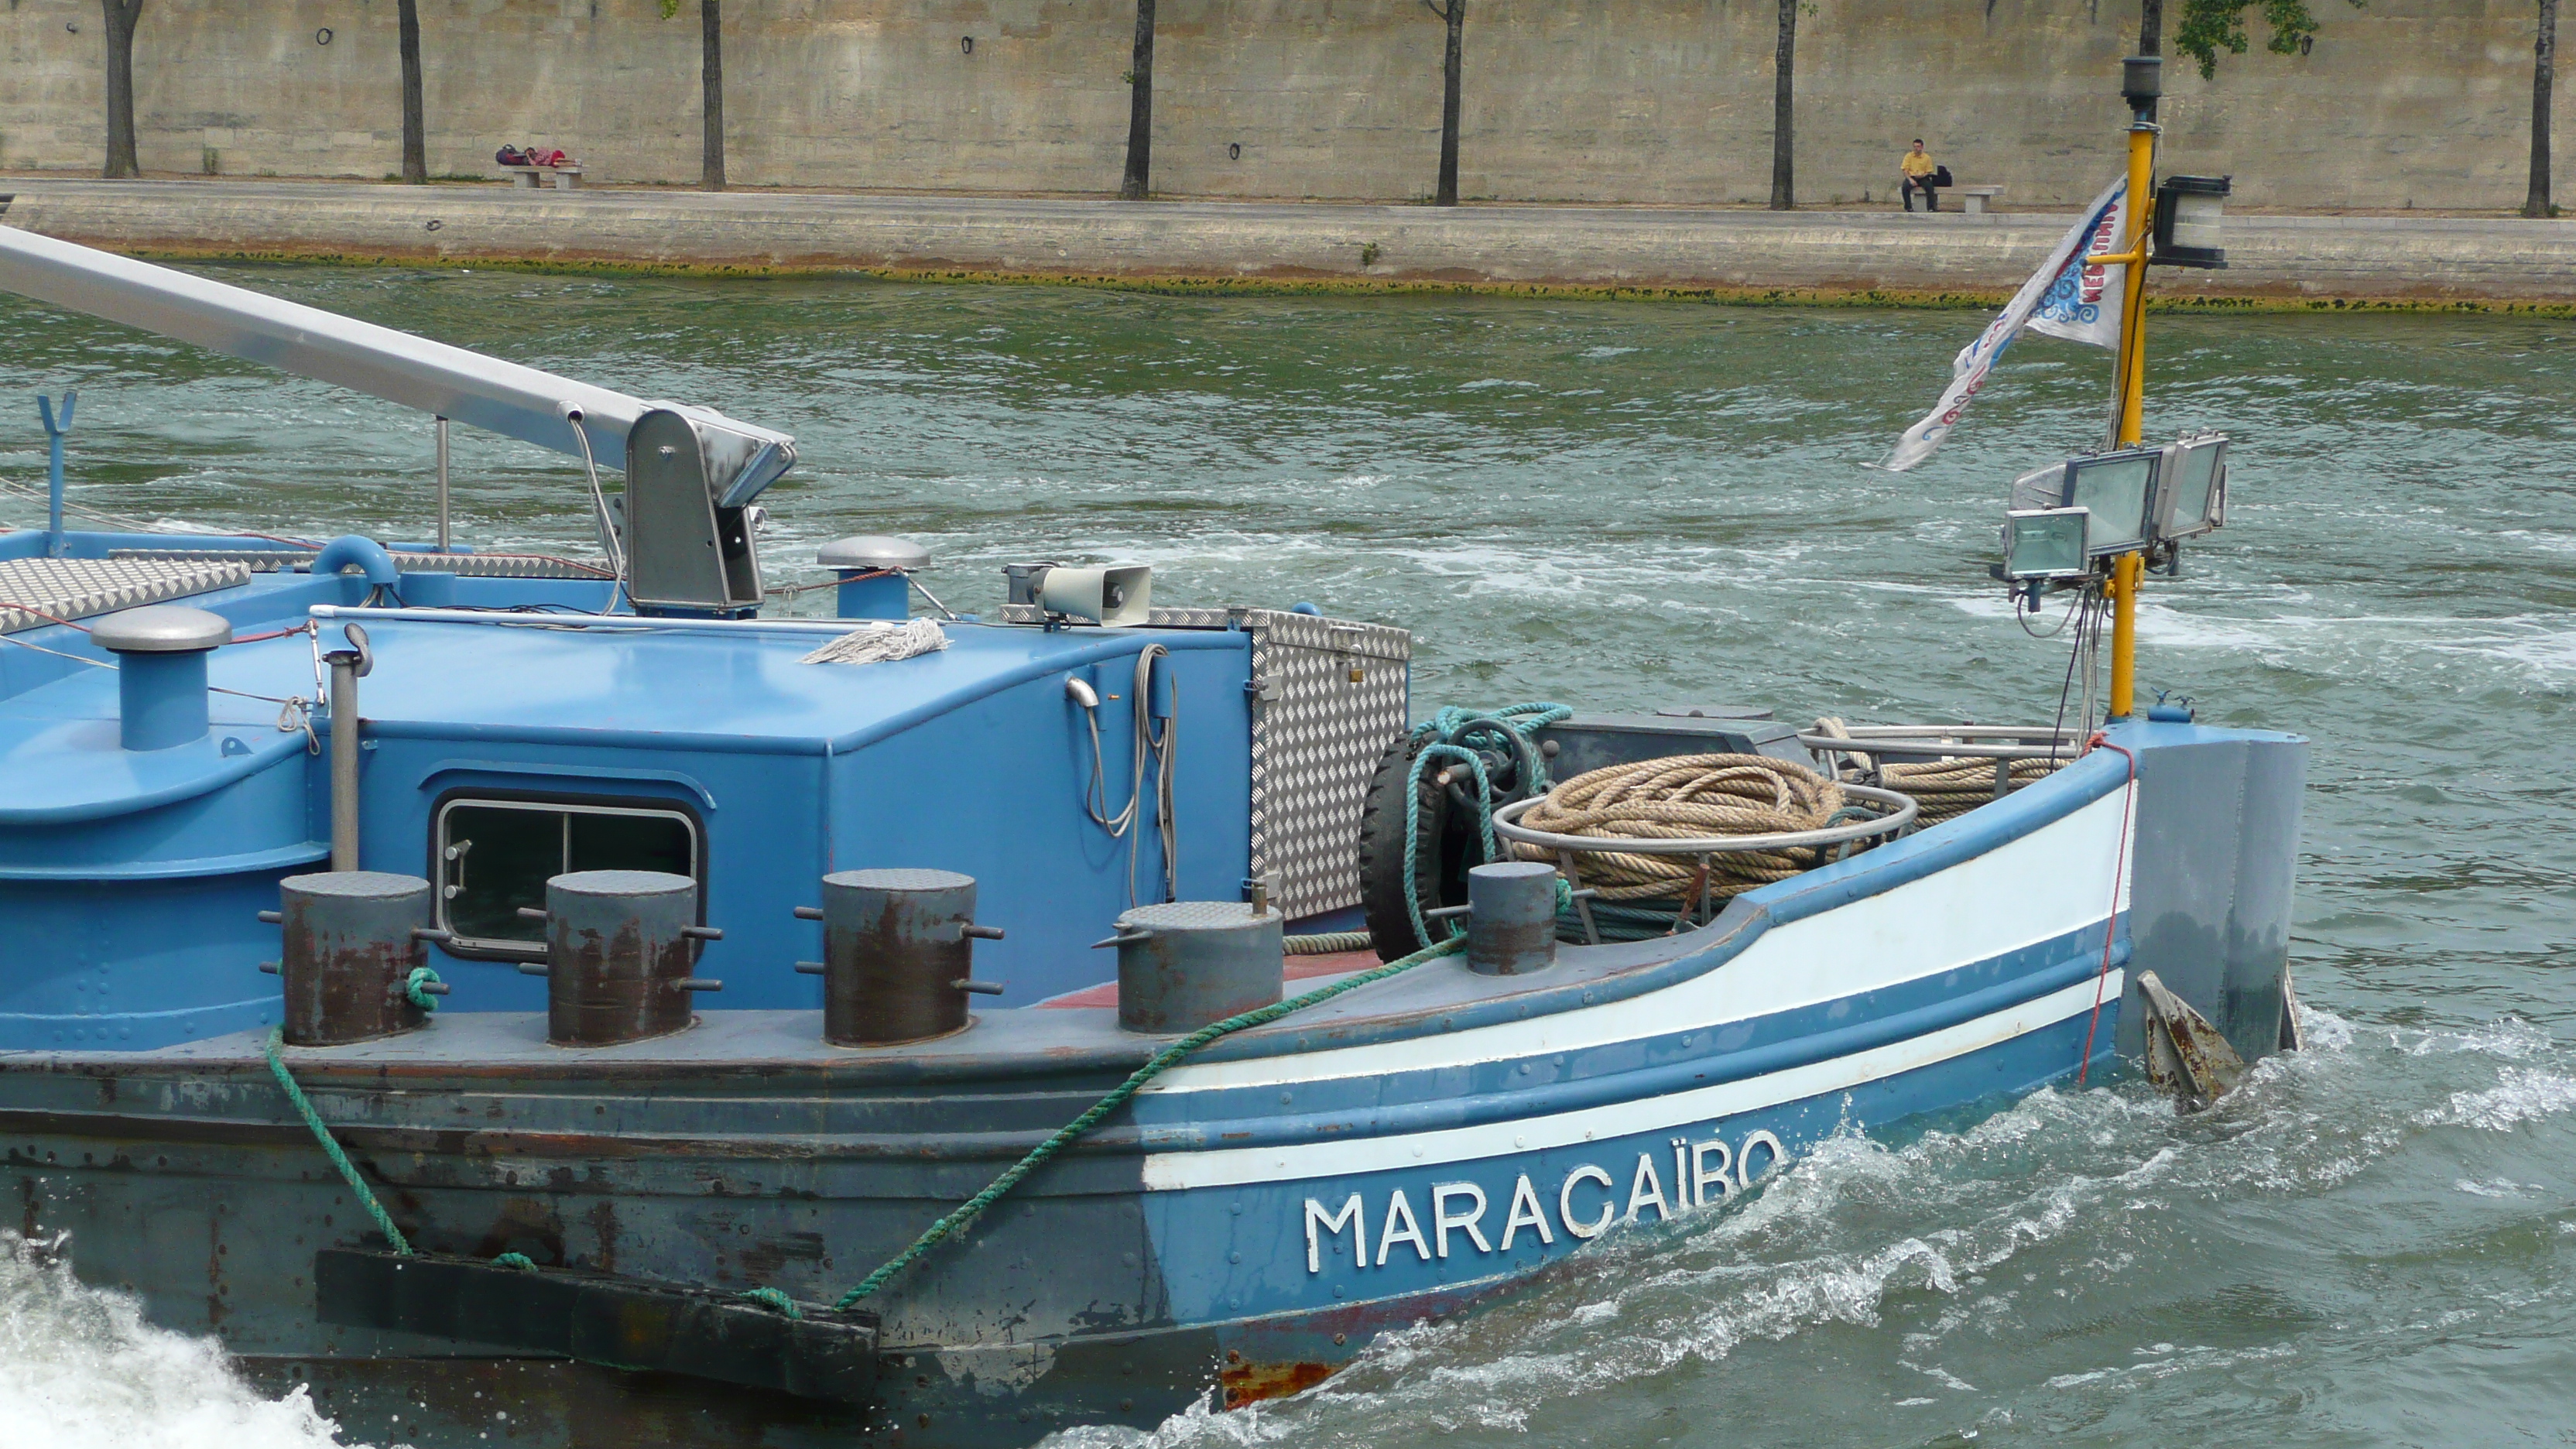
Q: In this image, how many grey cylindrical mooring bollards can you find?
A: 5